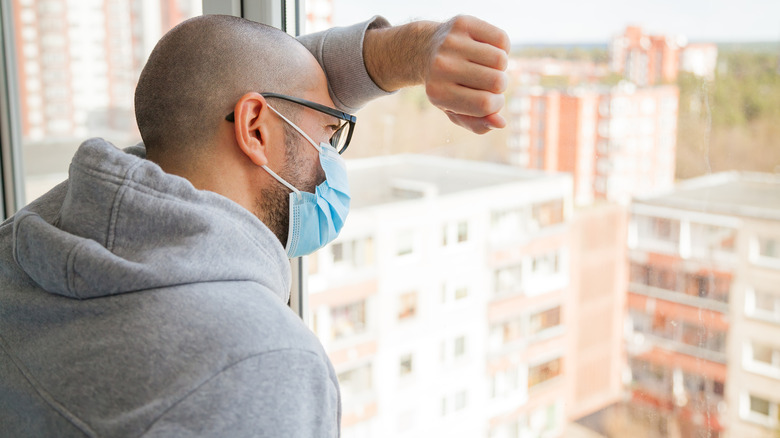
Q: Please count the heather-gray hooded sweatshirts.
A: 1